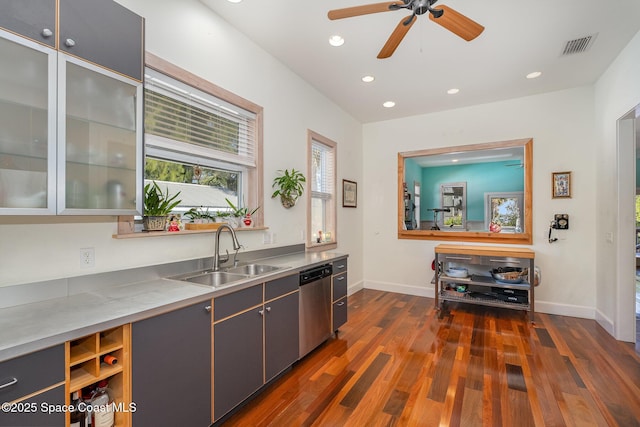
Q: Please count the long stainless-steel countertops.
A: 1